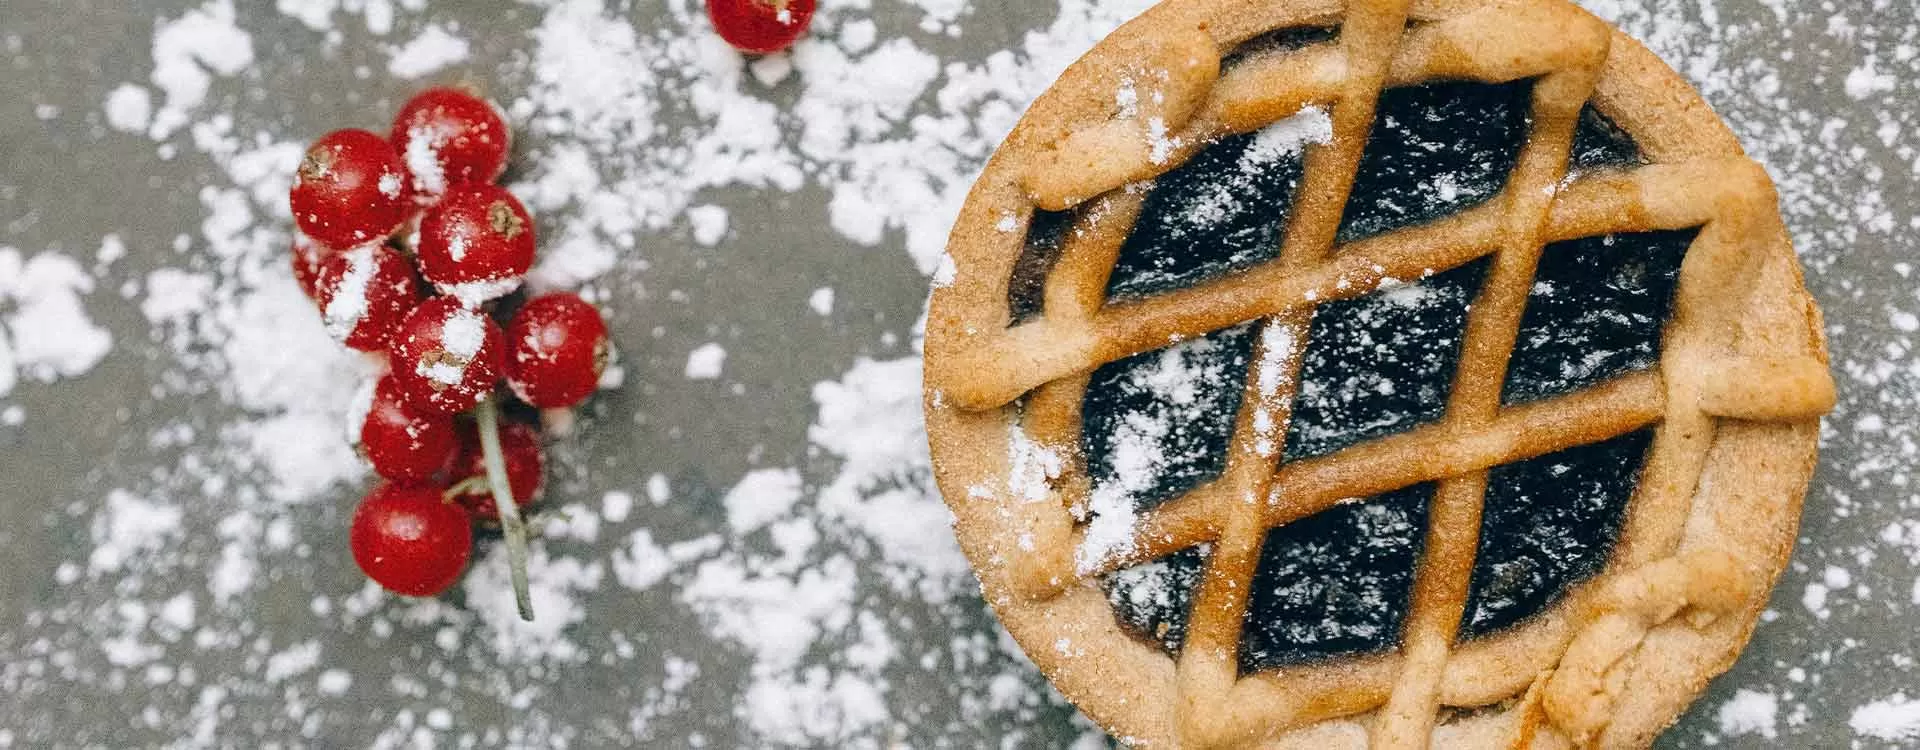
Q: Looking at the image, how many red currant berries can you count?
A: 11